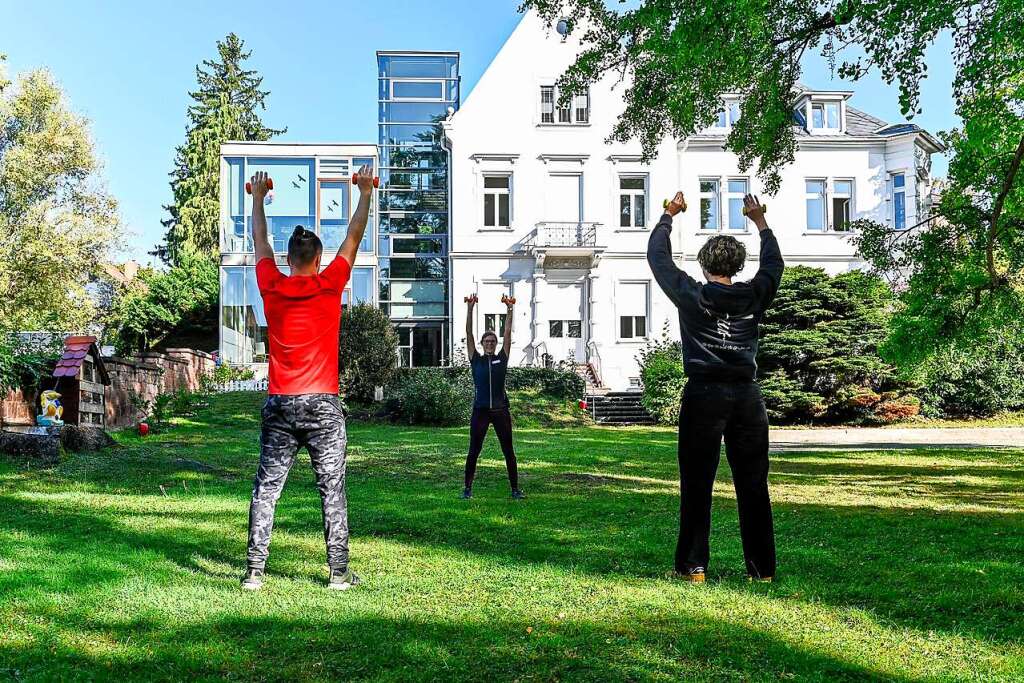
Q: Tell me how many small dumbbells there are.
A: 6